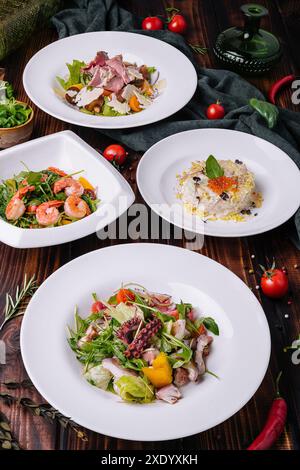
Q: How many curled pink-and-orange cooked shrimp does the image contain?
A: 4